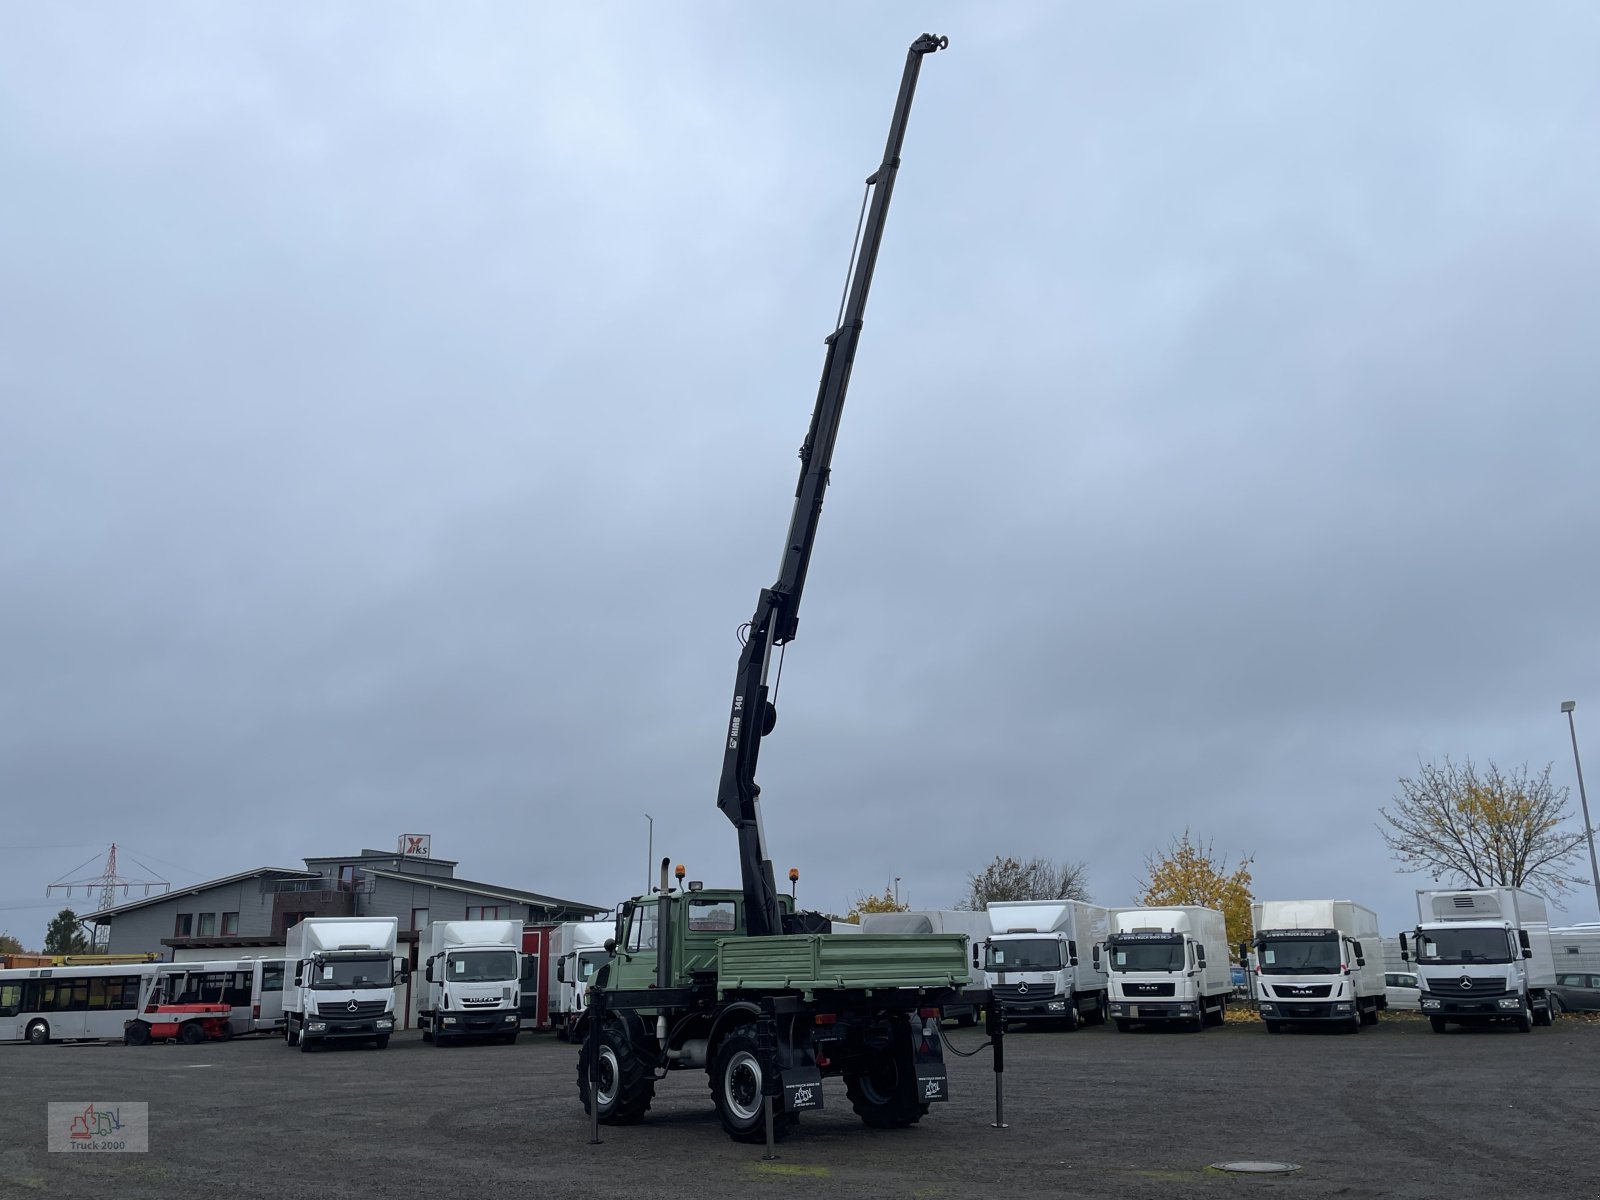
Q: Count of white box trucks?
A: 7